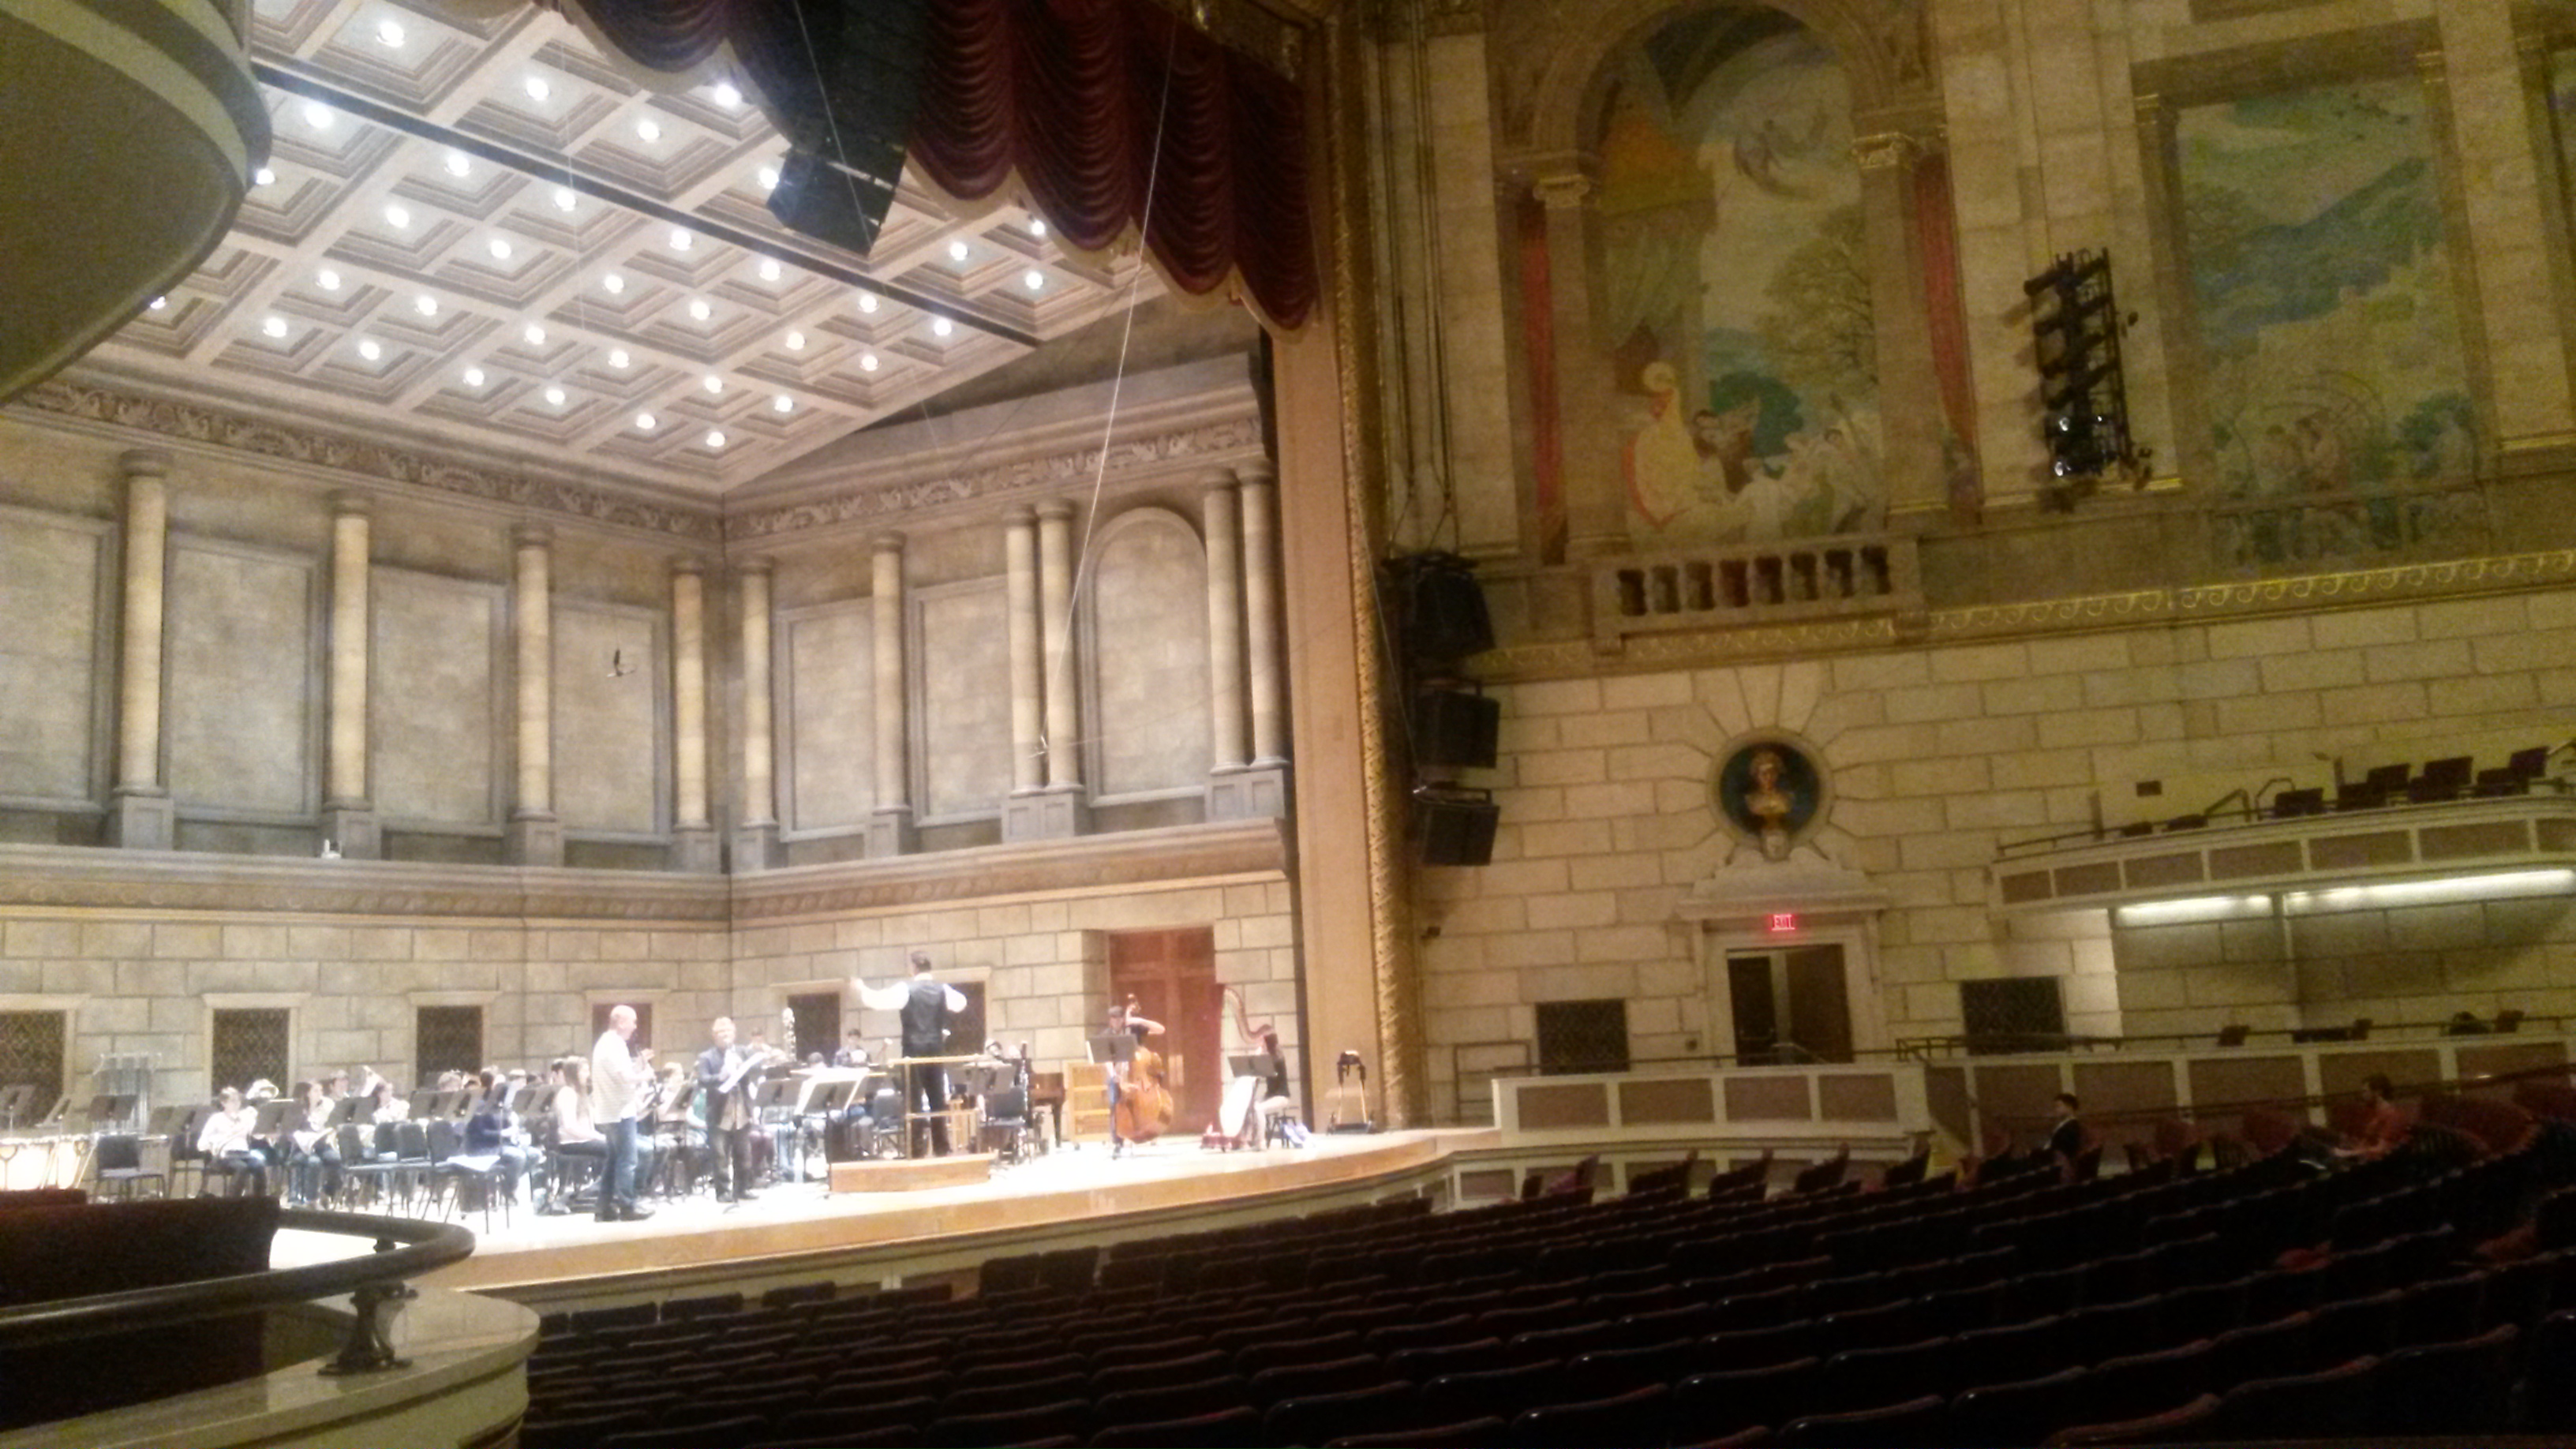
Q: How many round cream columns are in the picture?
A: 10